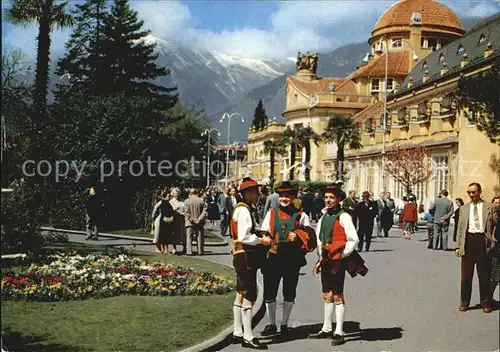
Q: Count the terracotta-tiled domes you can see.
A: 1